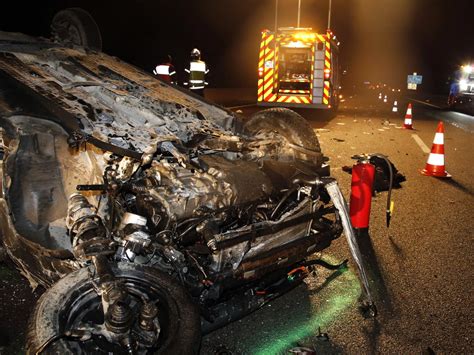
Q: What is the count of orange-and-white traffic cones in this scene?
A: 5